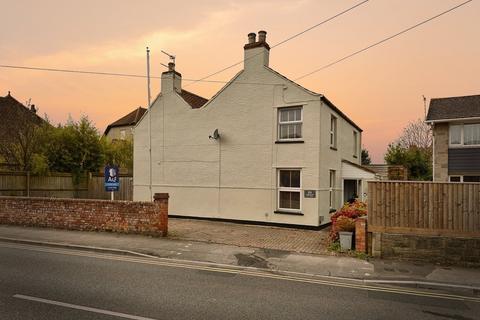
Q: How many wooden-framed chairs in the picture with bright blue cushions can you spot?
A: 0